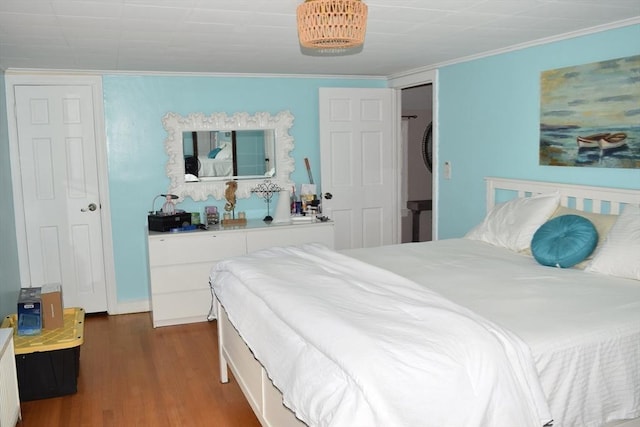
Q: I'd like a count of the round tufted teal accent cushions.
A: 1